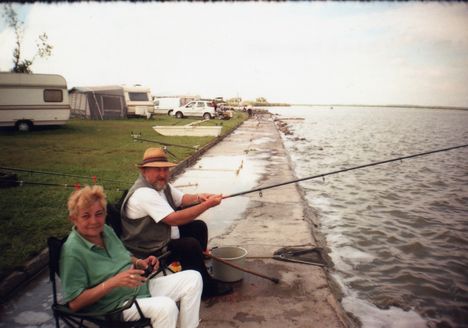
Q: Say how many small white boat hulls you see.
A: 1